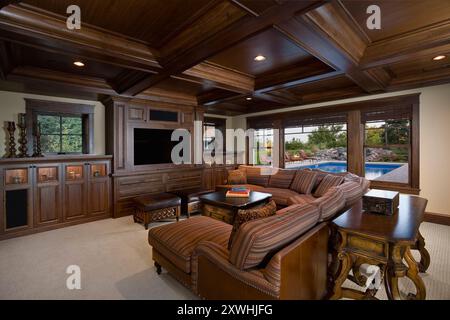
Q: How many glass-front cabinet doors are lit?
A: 4